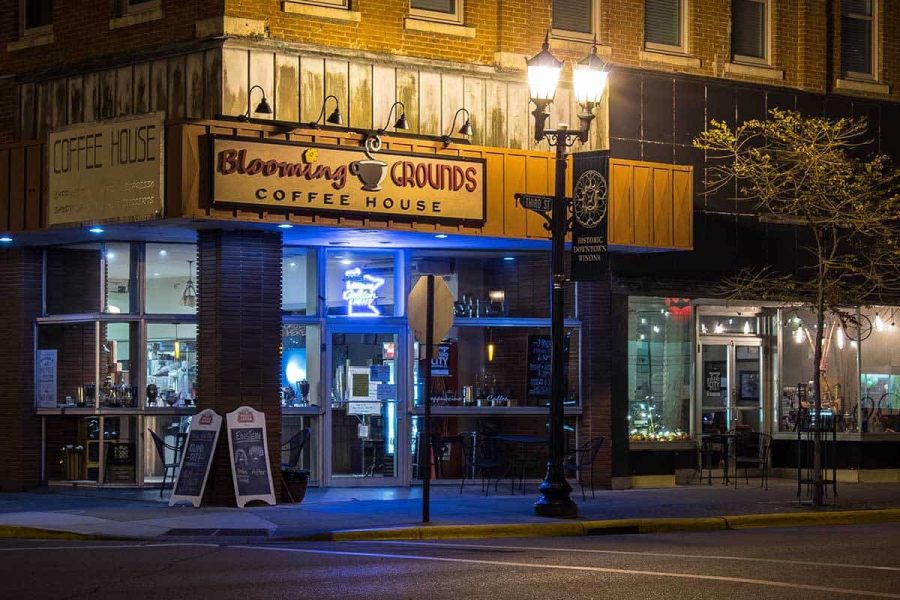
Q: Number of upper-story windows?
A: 8